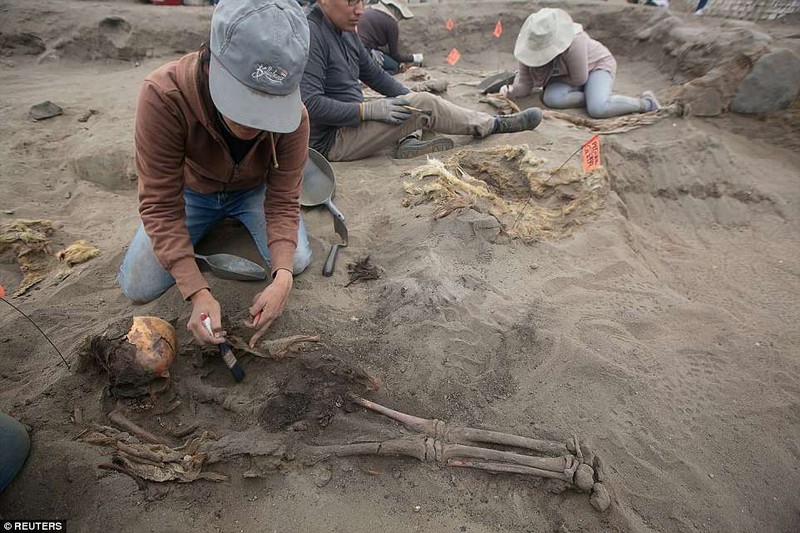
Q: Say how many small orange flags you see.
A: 5